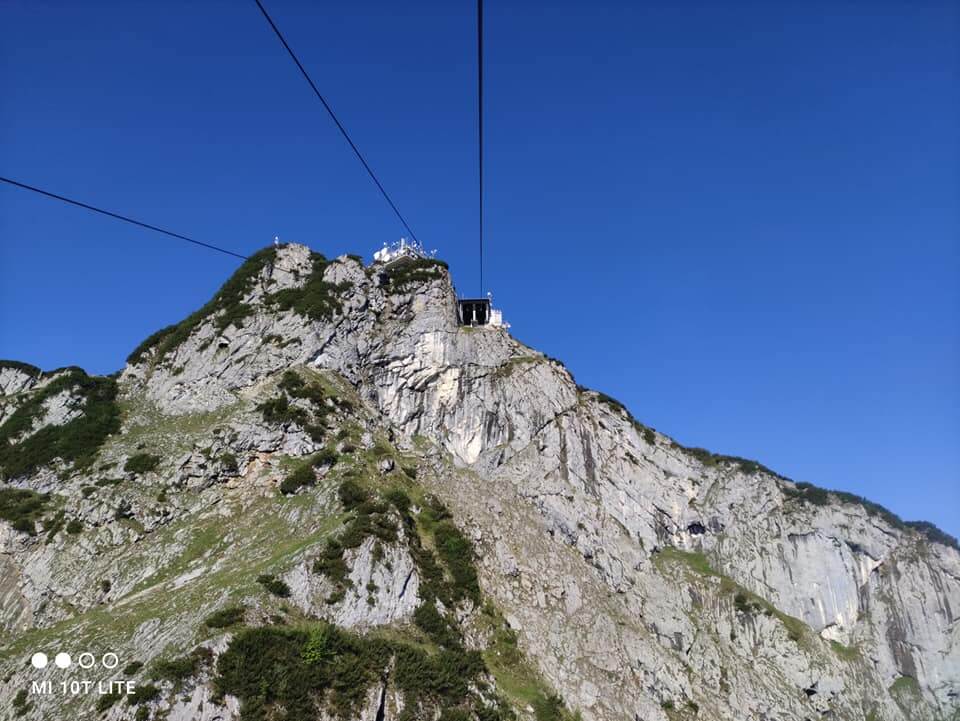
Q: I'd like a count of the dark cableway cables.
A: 3